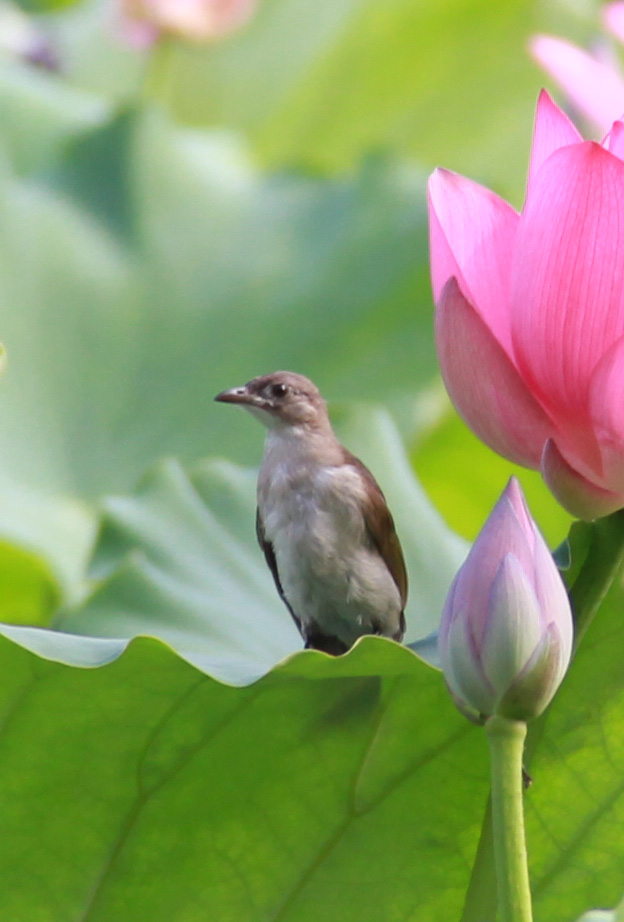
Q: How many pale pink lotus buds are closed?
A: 1